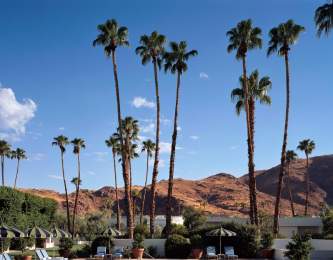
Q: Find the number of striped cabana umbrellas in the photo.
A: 5